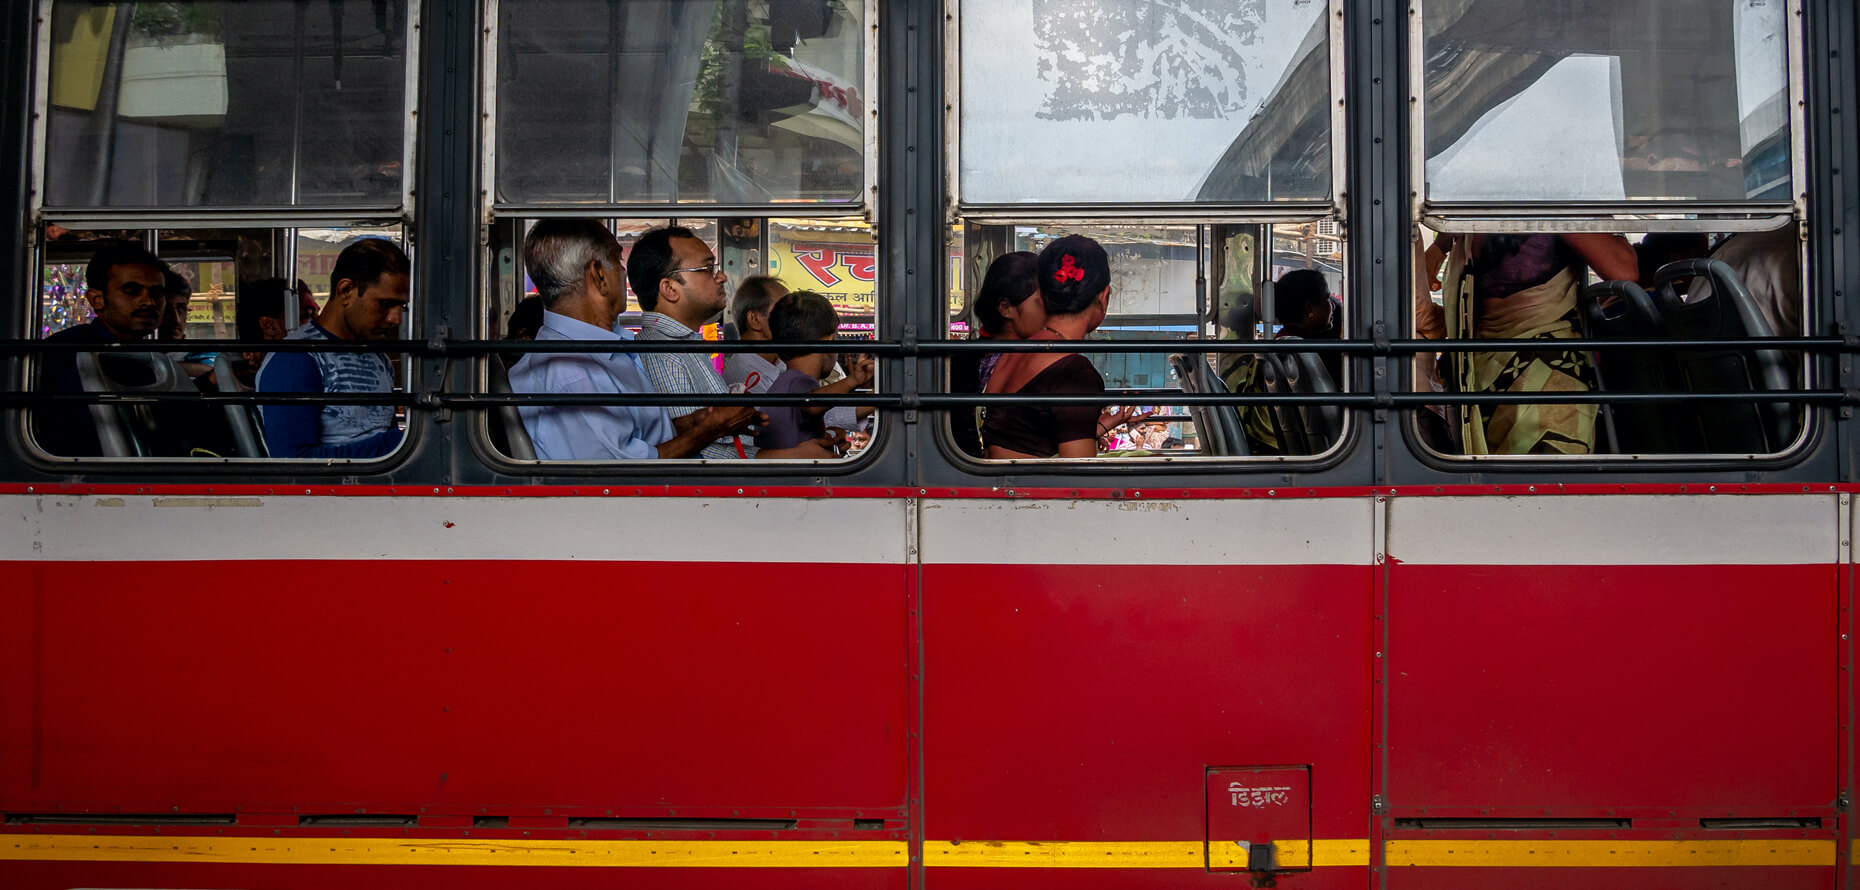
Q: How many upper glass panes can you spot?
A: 4